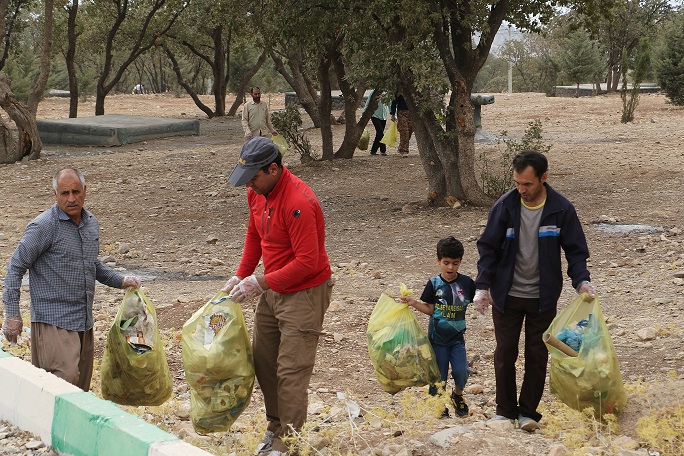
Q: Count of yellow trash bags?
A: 7